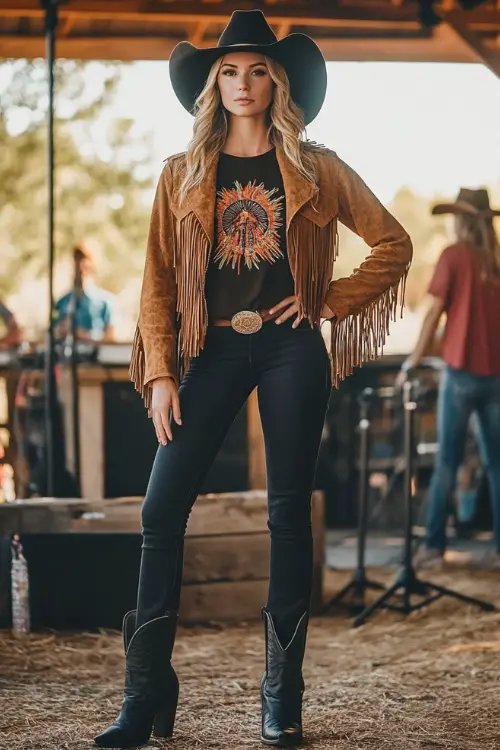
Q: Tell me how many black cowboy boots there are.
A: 2